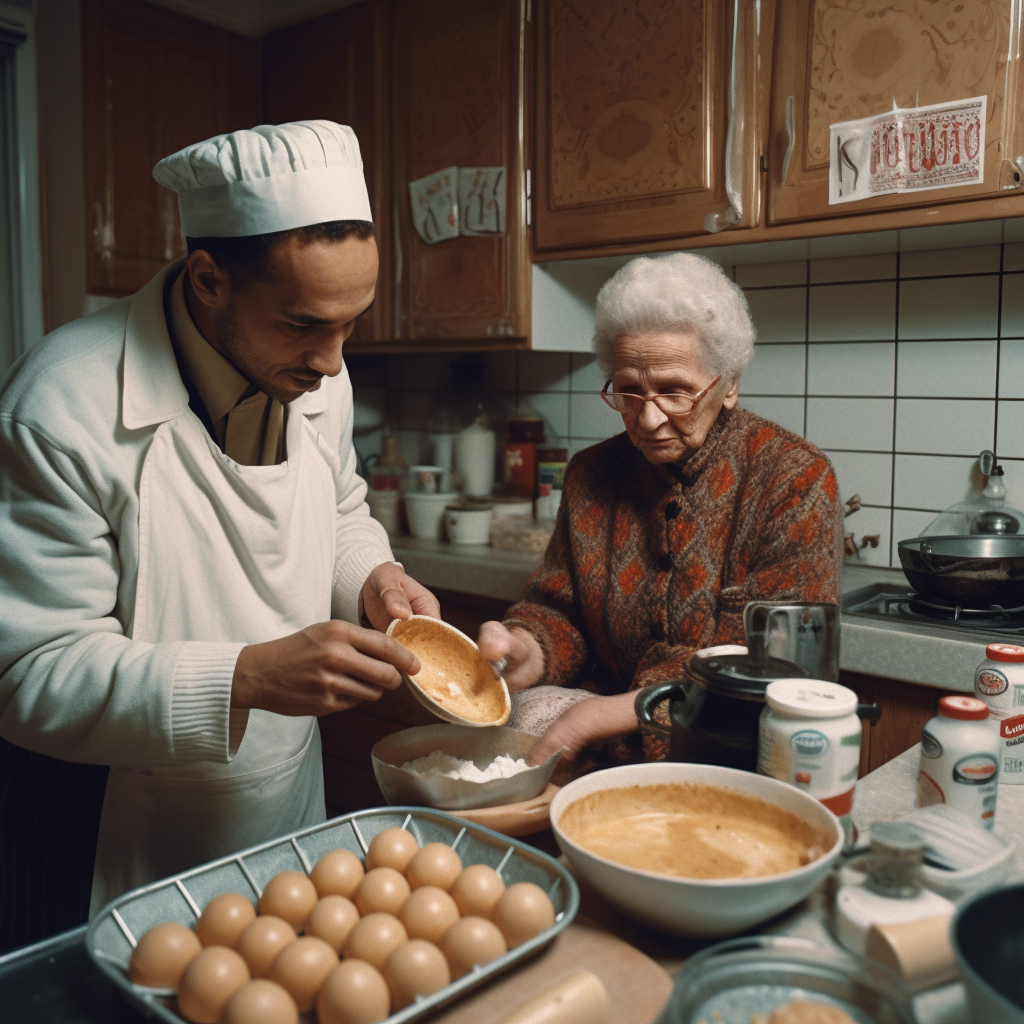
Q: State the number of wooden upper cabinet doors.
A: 5